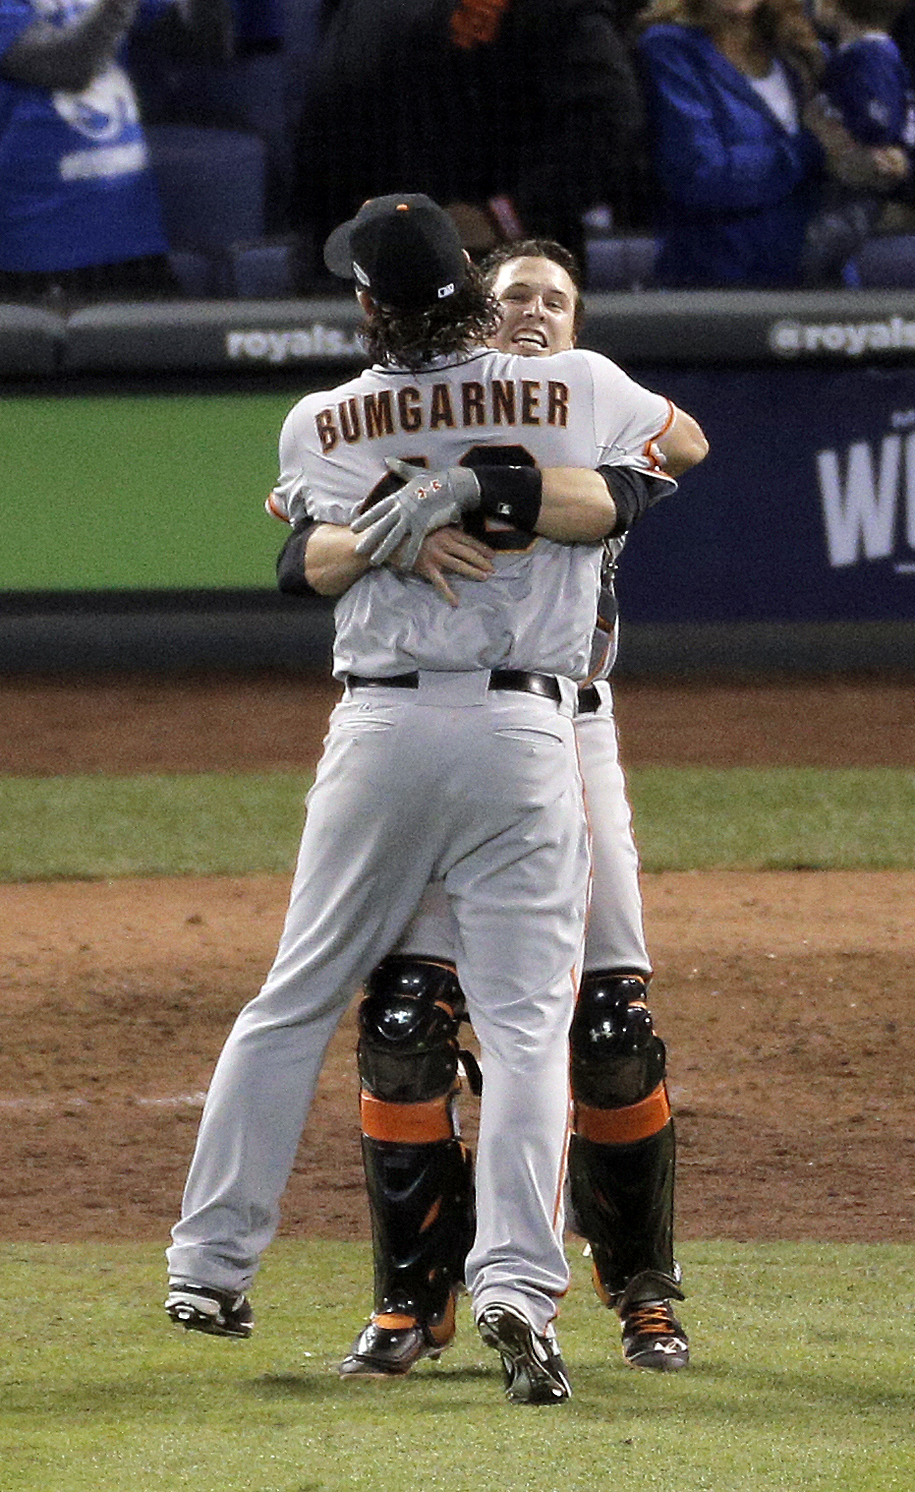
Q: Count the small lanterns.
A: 0